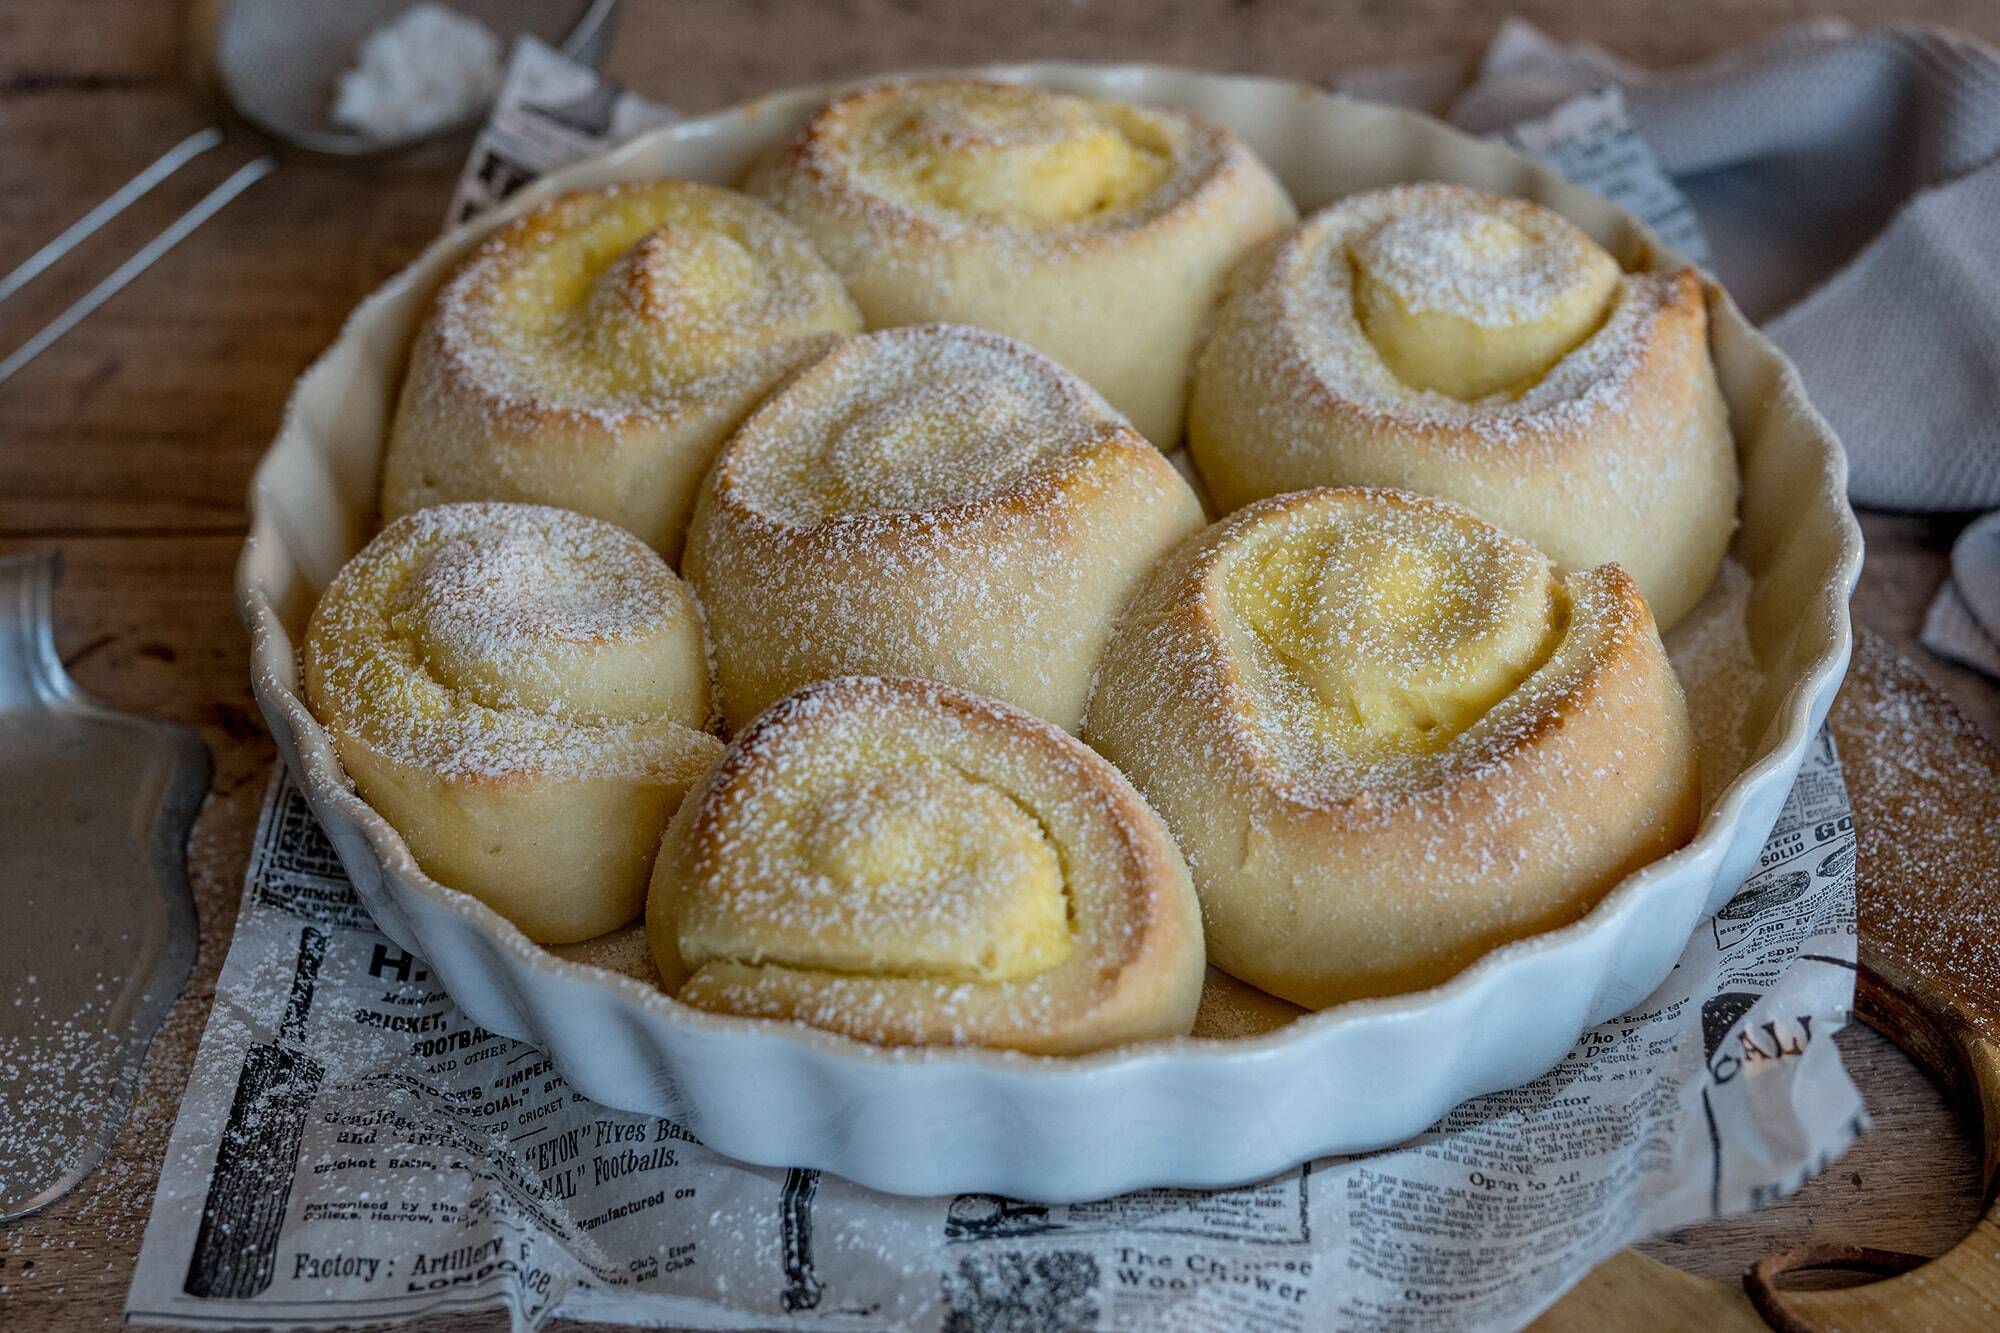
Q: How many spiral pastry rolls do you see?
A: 7